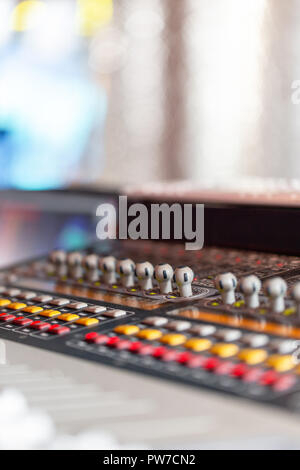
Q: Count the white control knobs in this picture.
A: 12